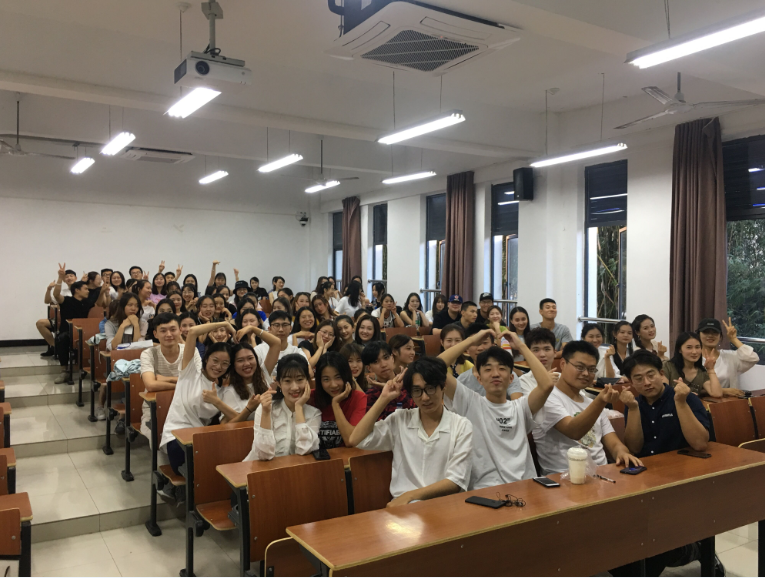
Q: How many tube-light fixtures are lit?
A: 10